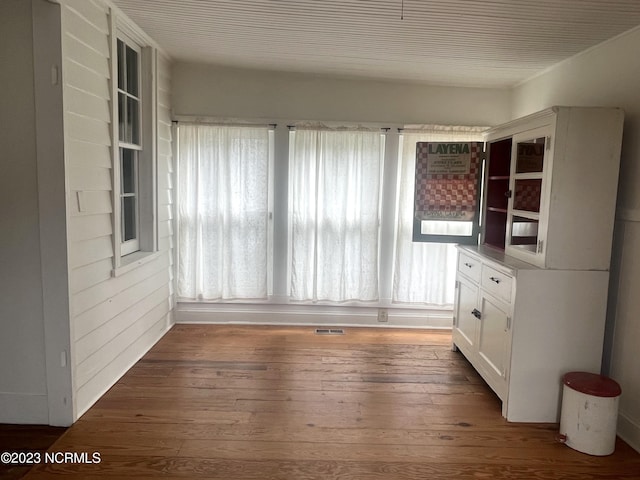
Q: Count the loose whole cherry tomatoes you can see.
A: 0